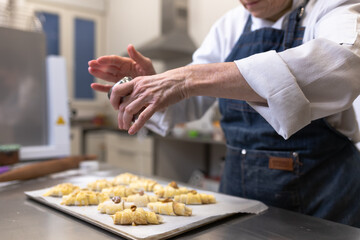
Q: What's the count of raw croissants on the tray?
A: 12